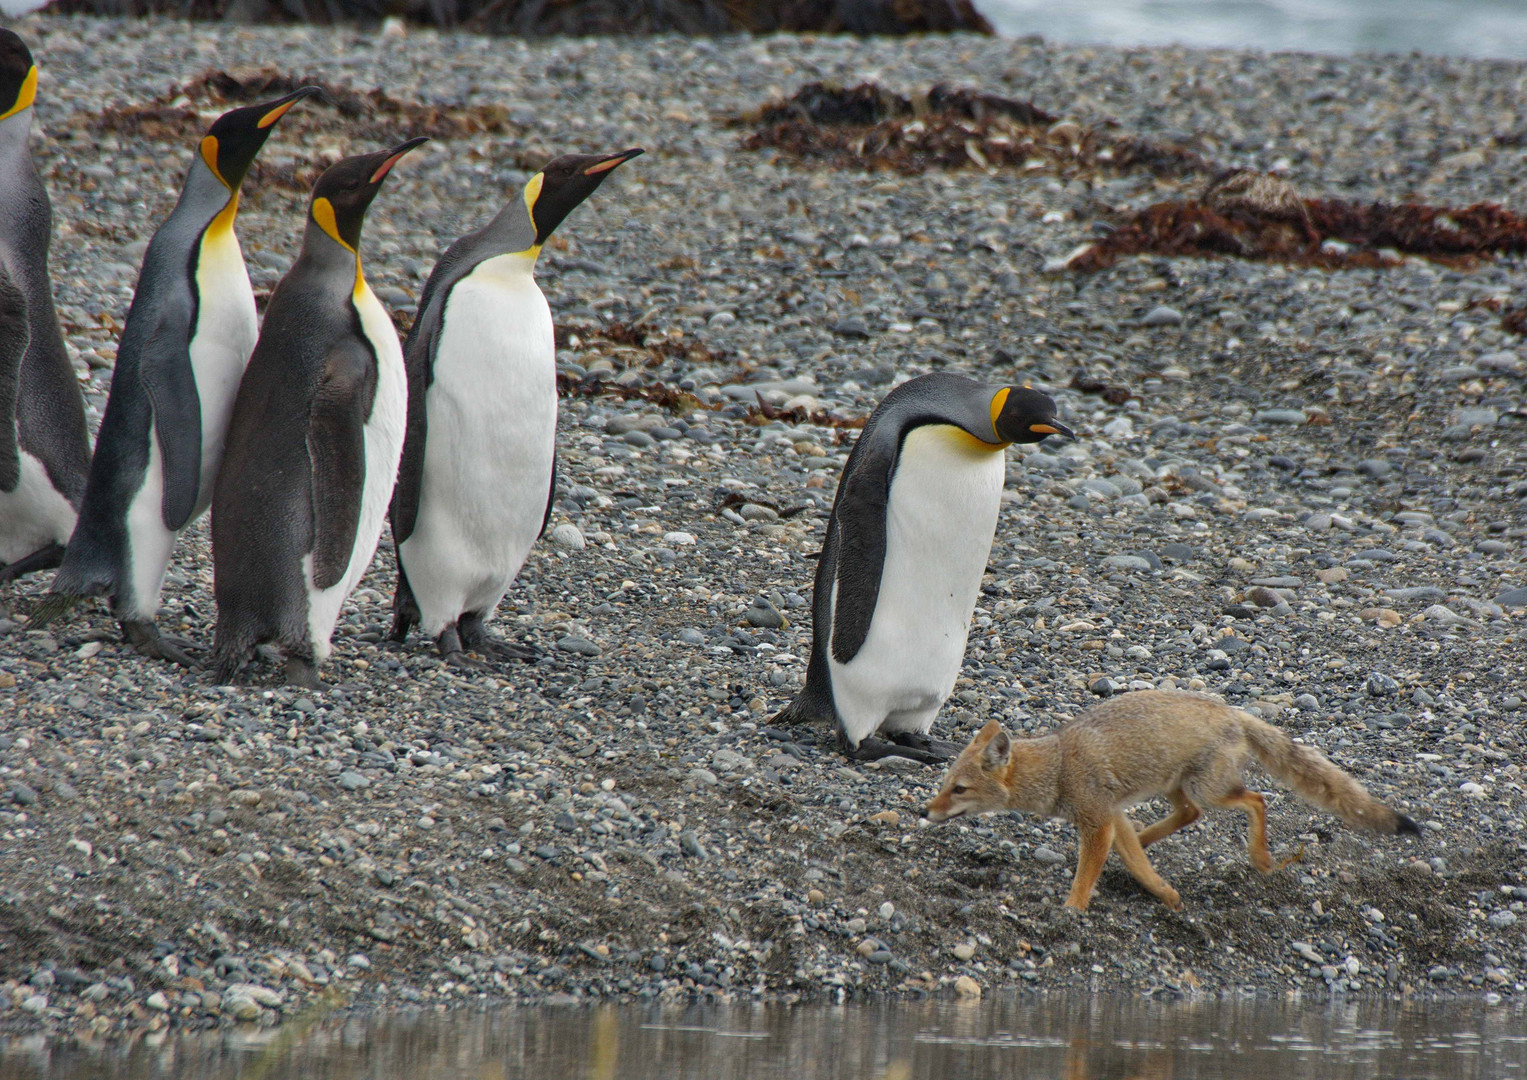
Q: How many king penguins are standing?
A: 5